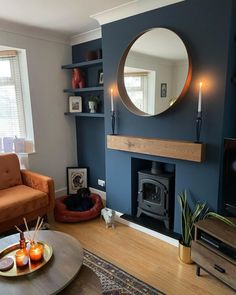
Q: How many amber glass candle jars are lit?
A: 2